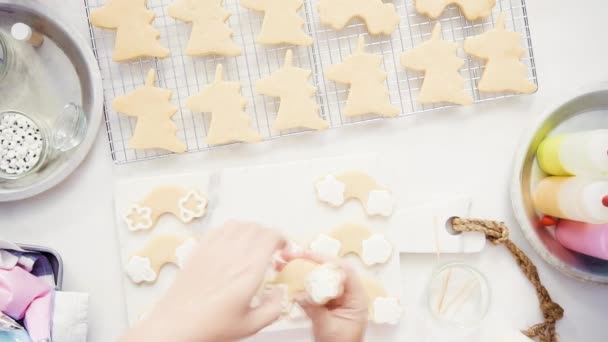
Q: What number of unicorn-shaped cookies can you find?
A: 9